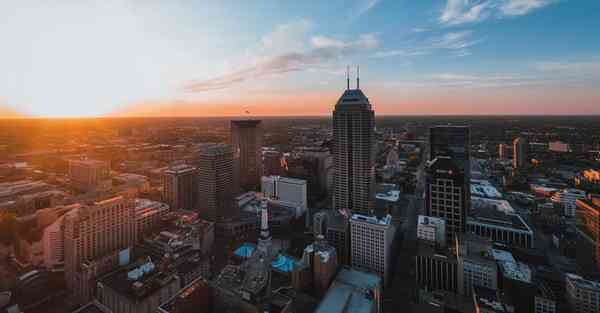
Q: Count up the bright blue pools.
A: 2